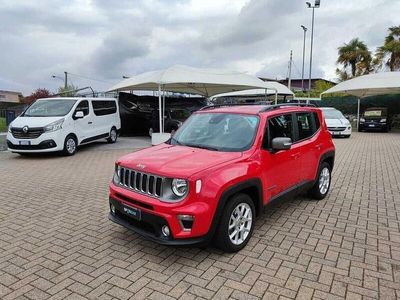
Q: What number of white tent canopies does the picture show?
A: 3